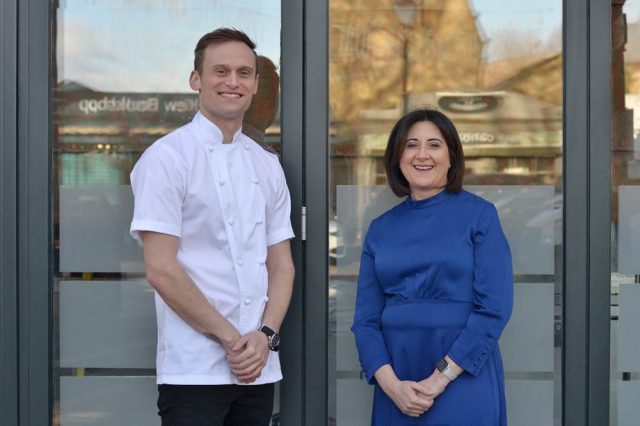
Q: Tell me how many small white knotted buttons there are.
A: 10